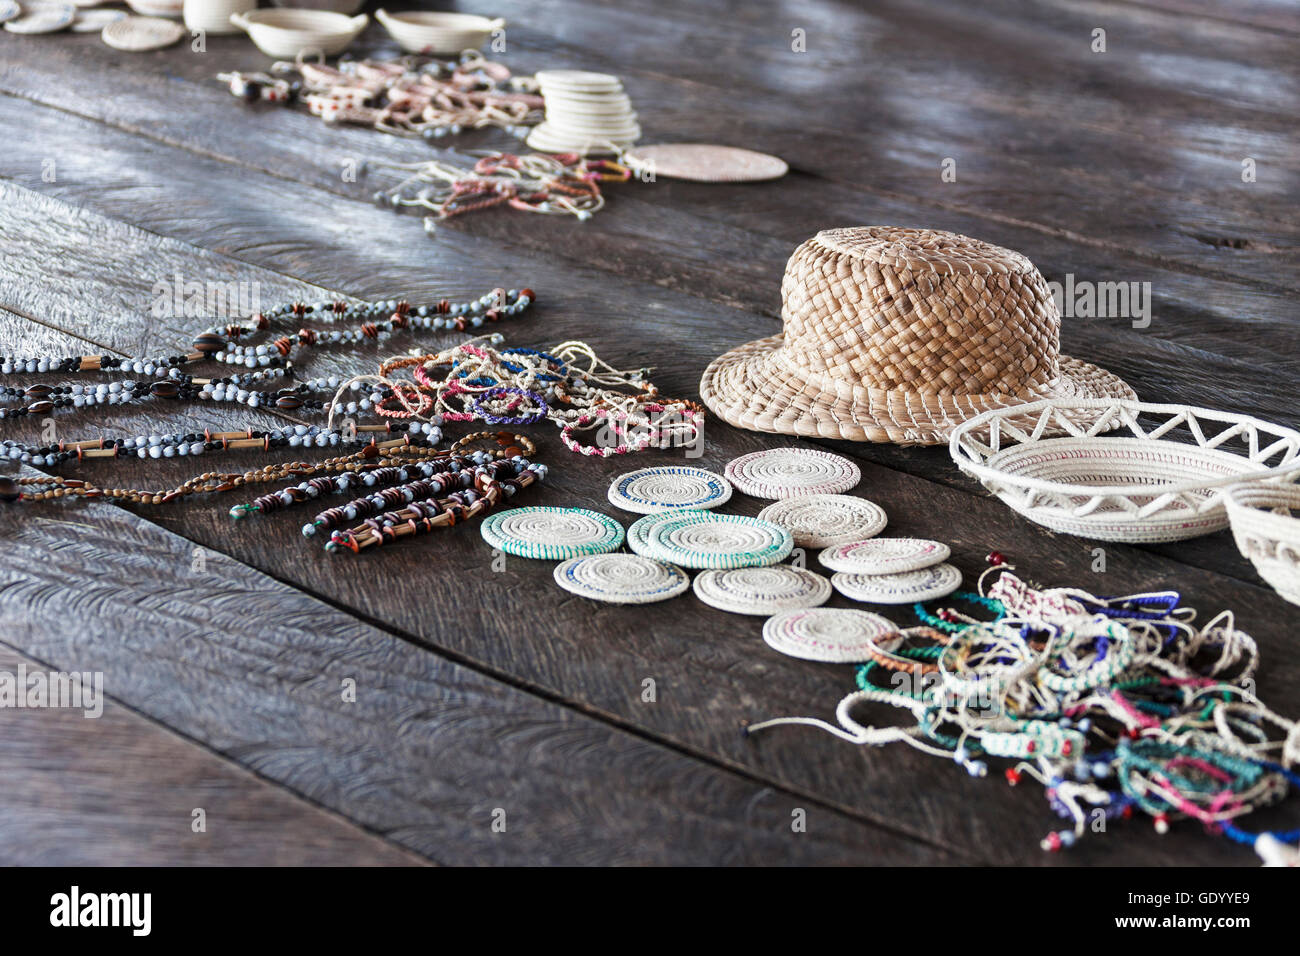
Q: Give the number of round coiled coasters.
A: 11